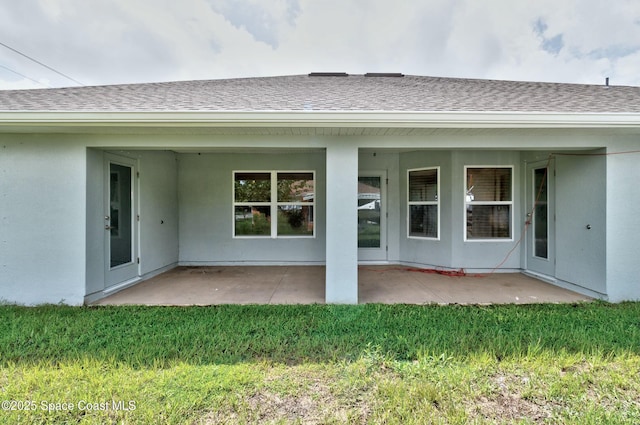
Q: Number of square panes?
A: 8